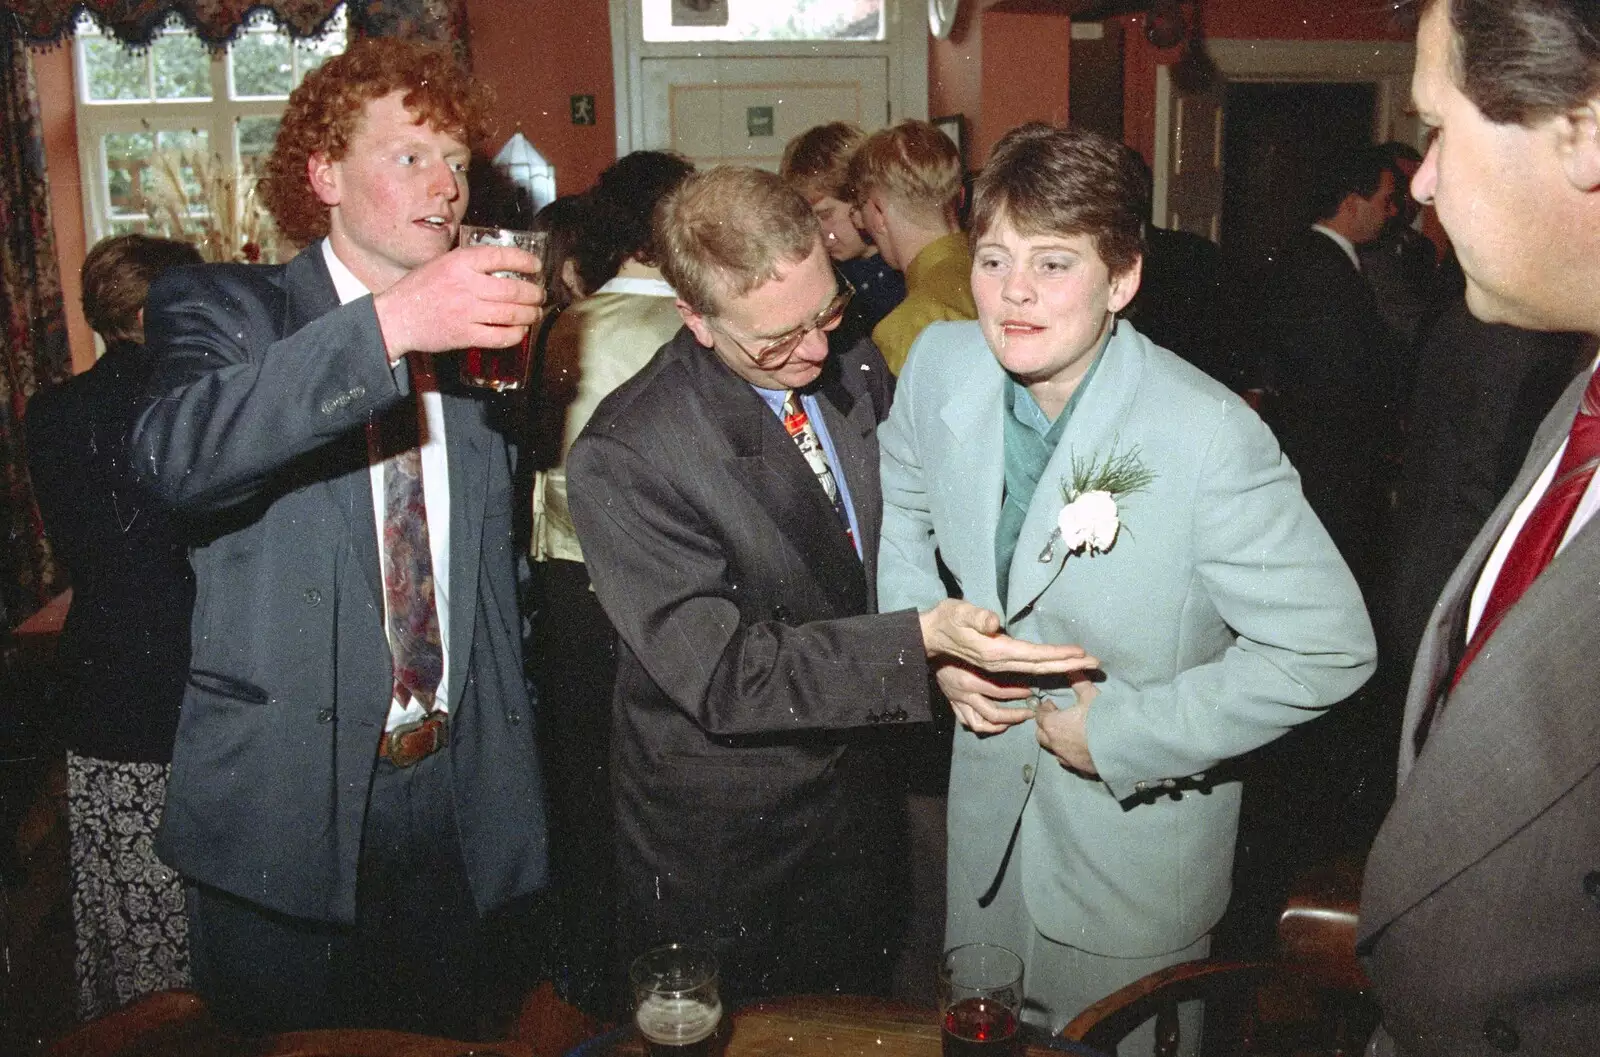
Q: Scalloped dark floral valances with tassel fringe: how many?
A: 1